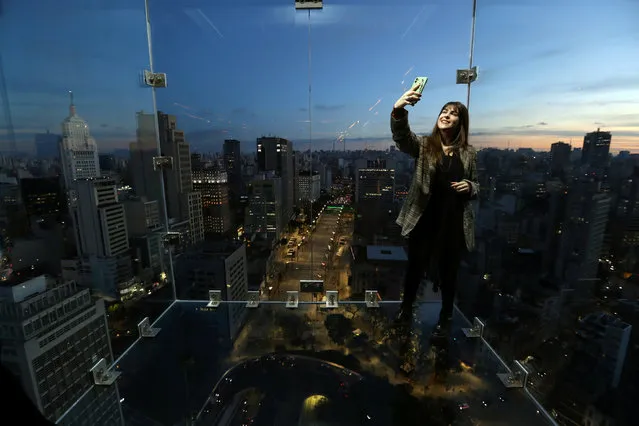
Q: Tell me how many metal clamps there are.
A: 15